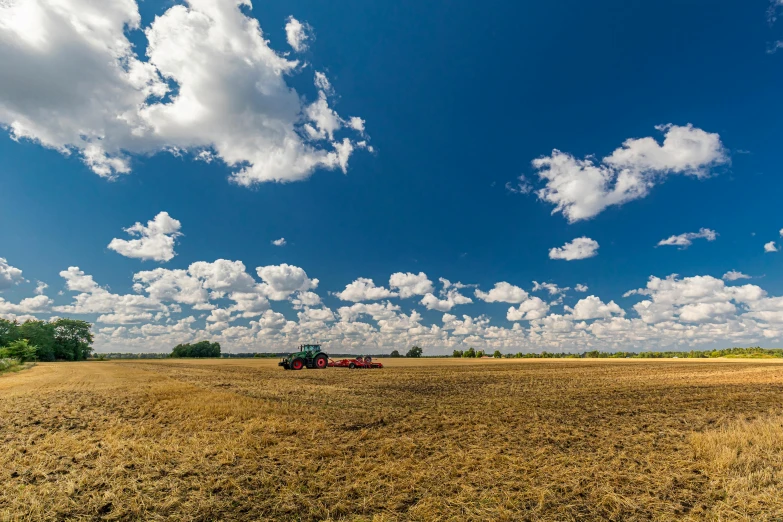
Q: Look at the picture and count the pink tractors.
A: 0